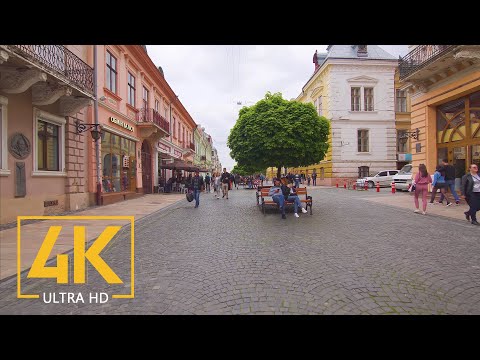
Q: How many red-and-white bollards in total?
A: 6